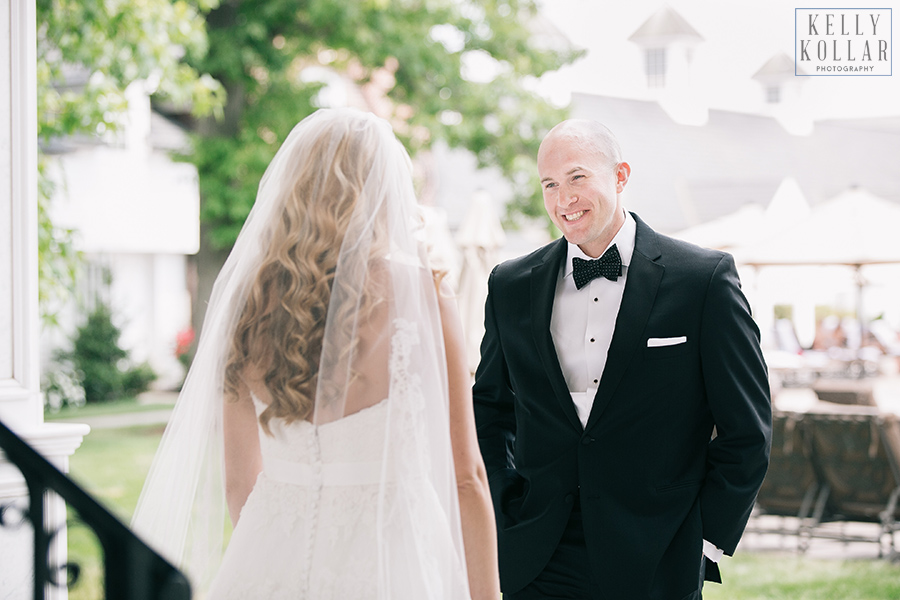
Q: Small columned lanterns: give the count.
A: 2